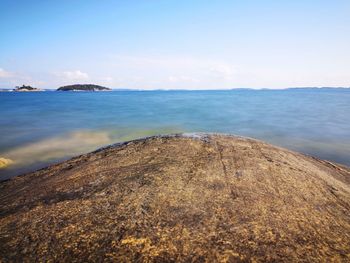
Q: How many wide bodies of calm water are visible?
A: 1